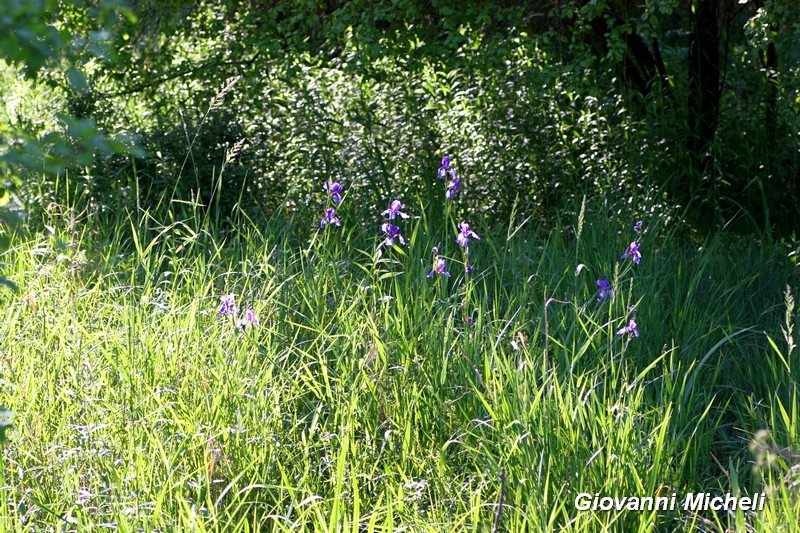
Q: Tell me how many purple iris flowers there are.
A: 13